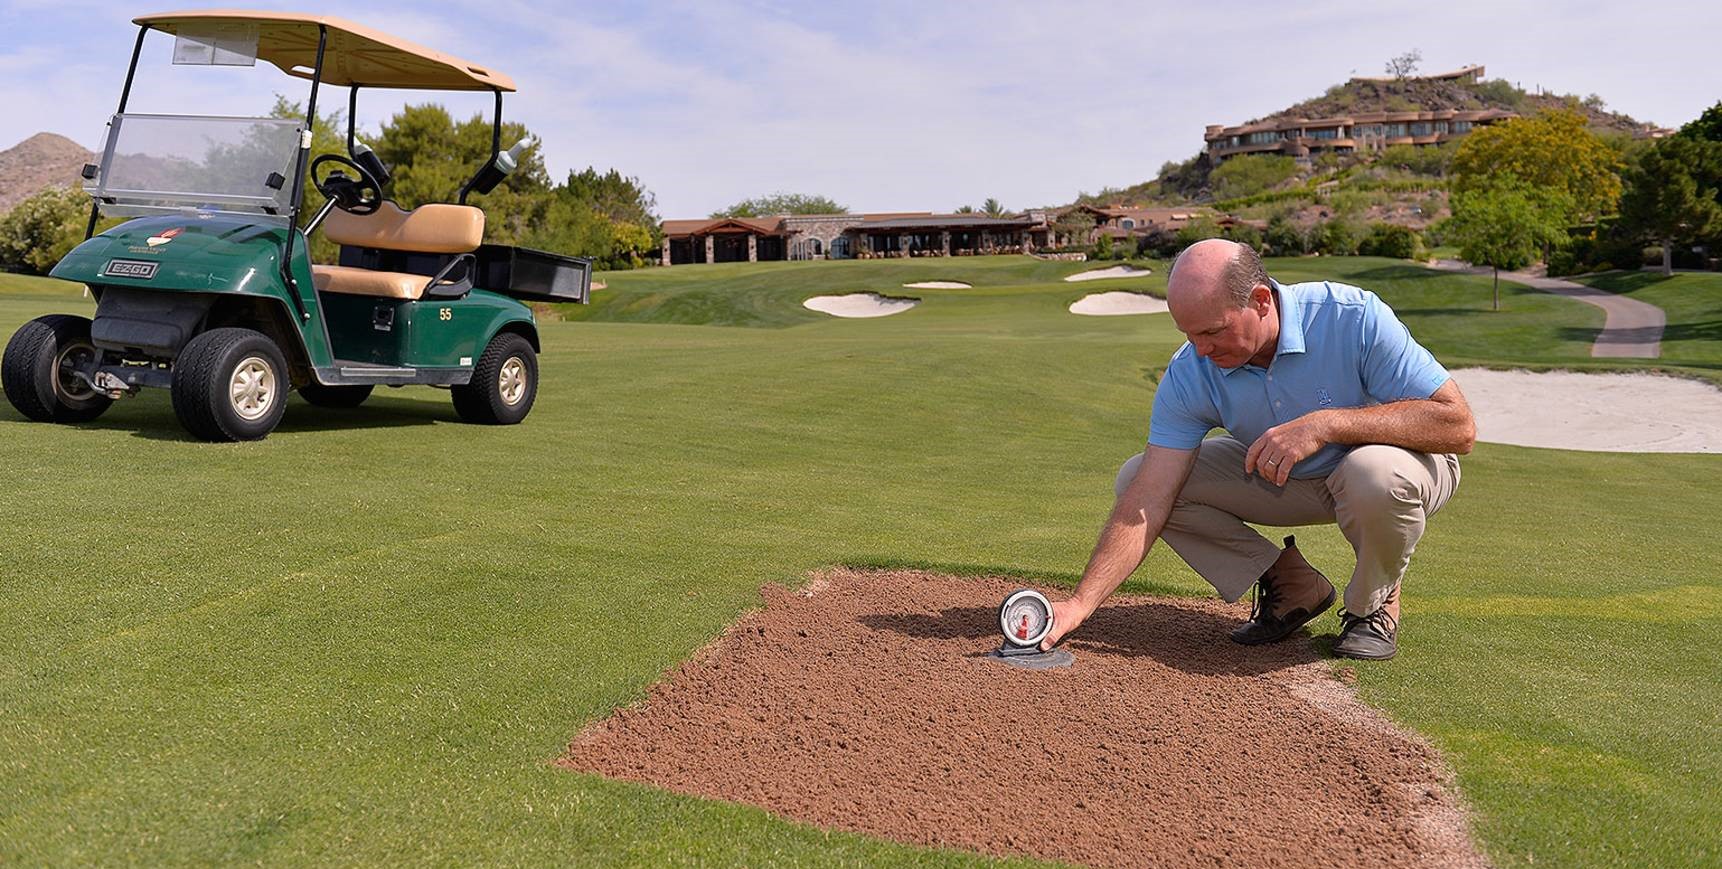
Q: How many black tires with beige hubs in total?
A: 2